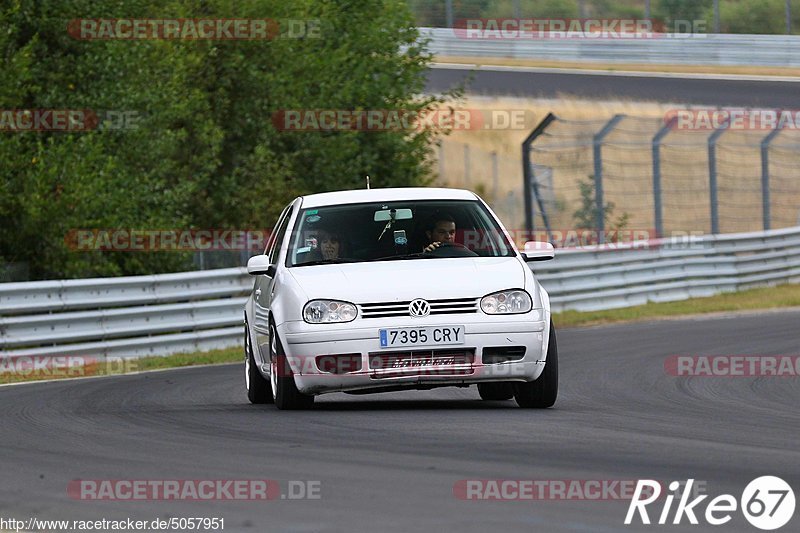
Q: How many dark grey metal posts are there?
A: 5